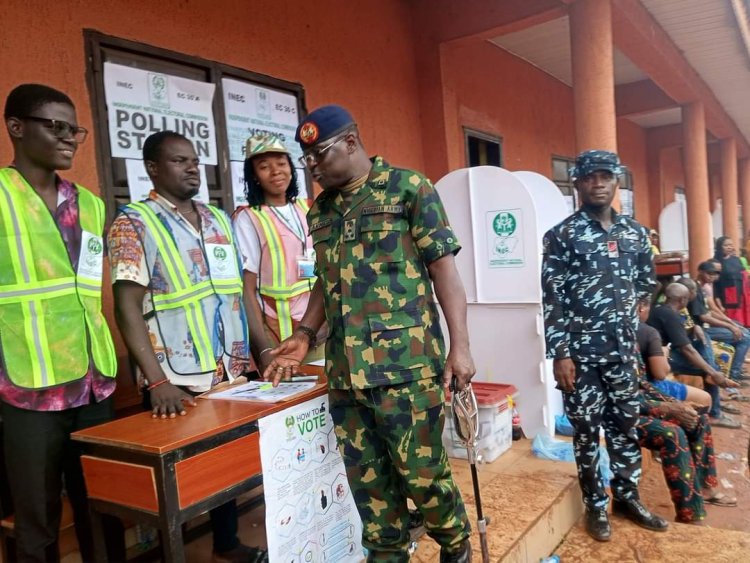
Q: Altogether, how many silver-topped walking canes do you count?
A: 1